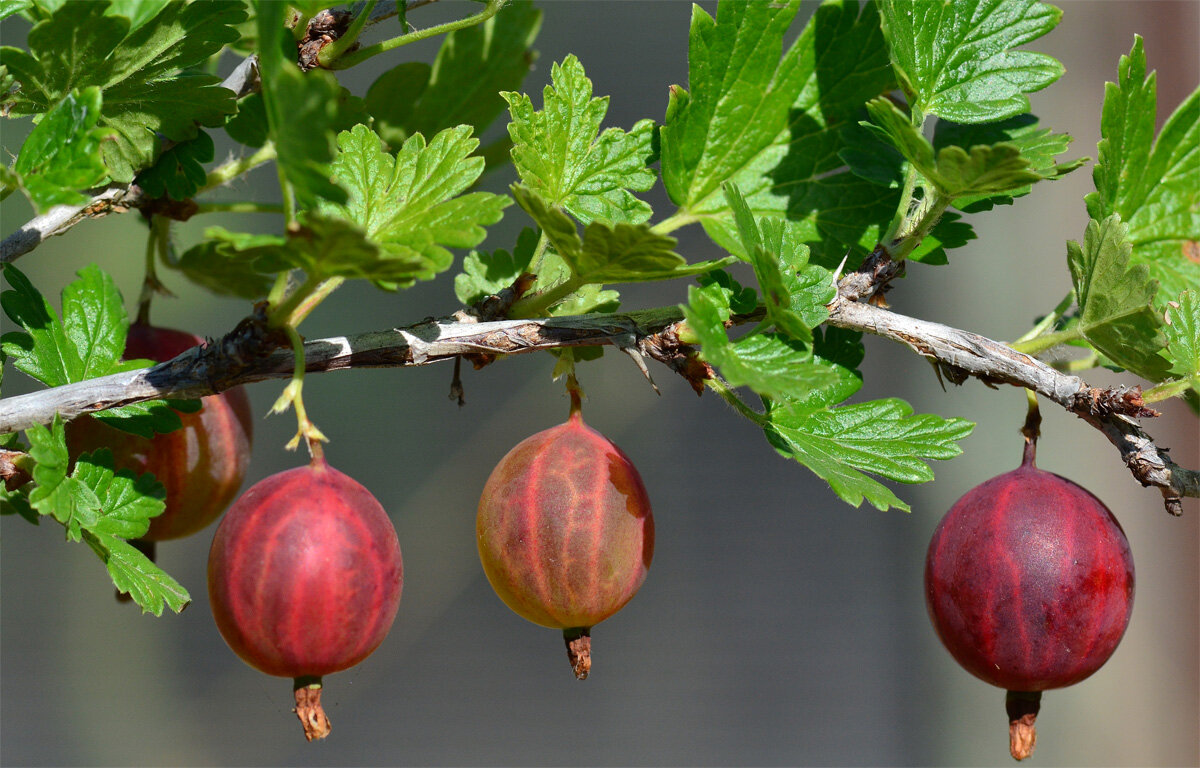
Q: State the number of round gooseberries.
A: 4